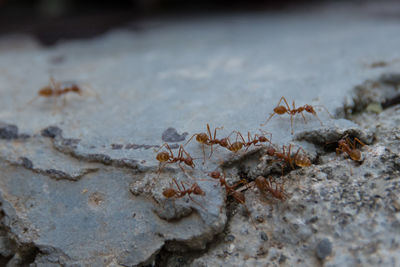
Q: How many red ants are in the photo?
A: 10